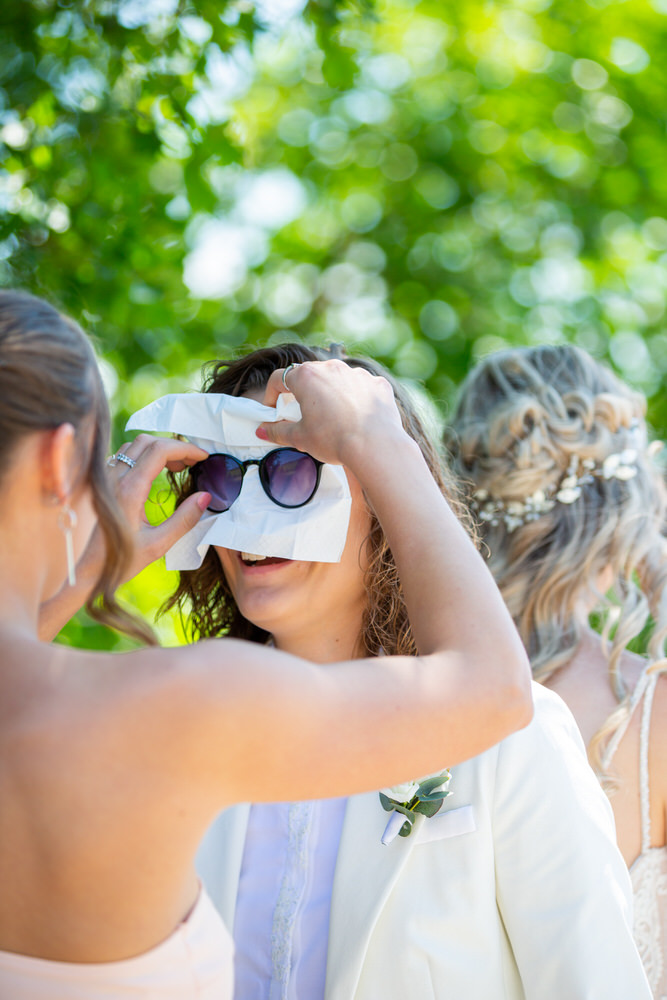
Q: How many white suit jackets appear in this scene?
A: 1